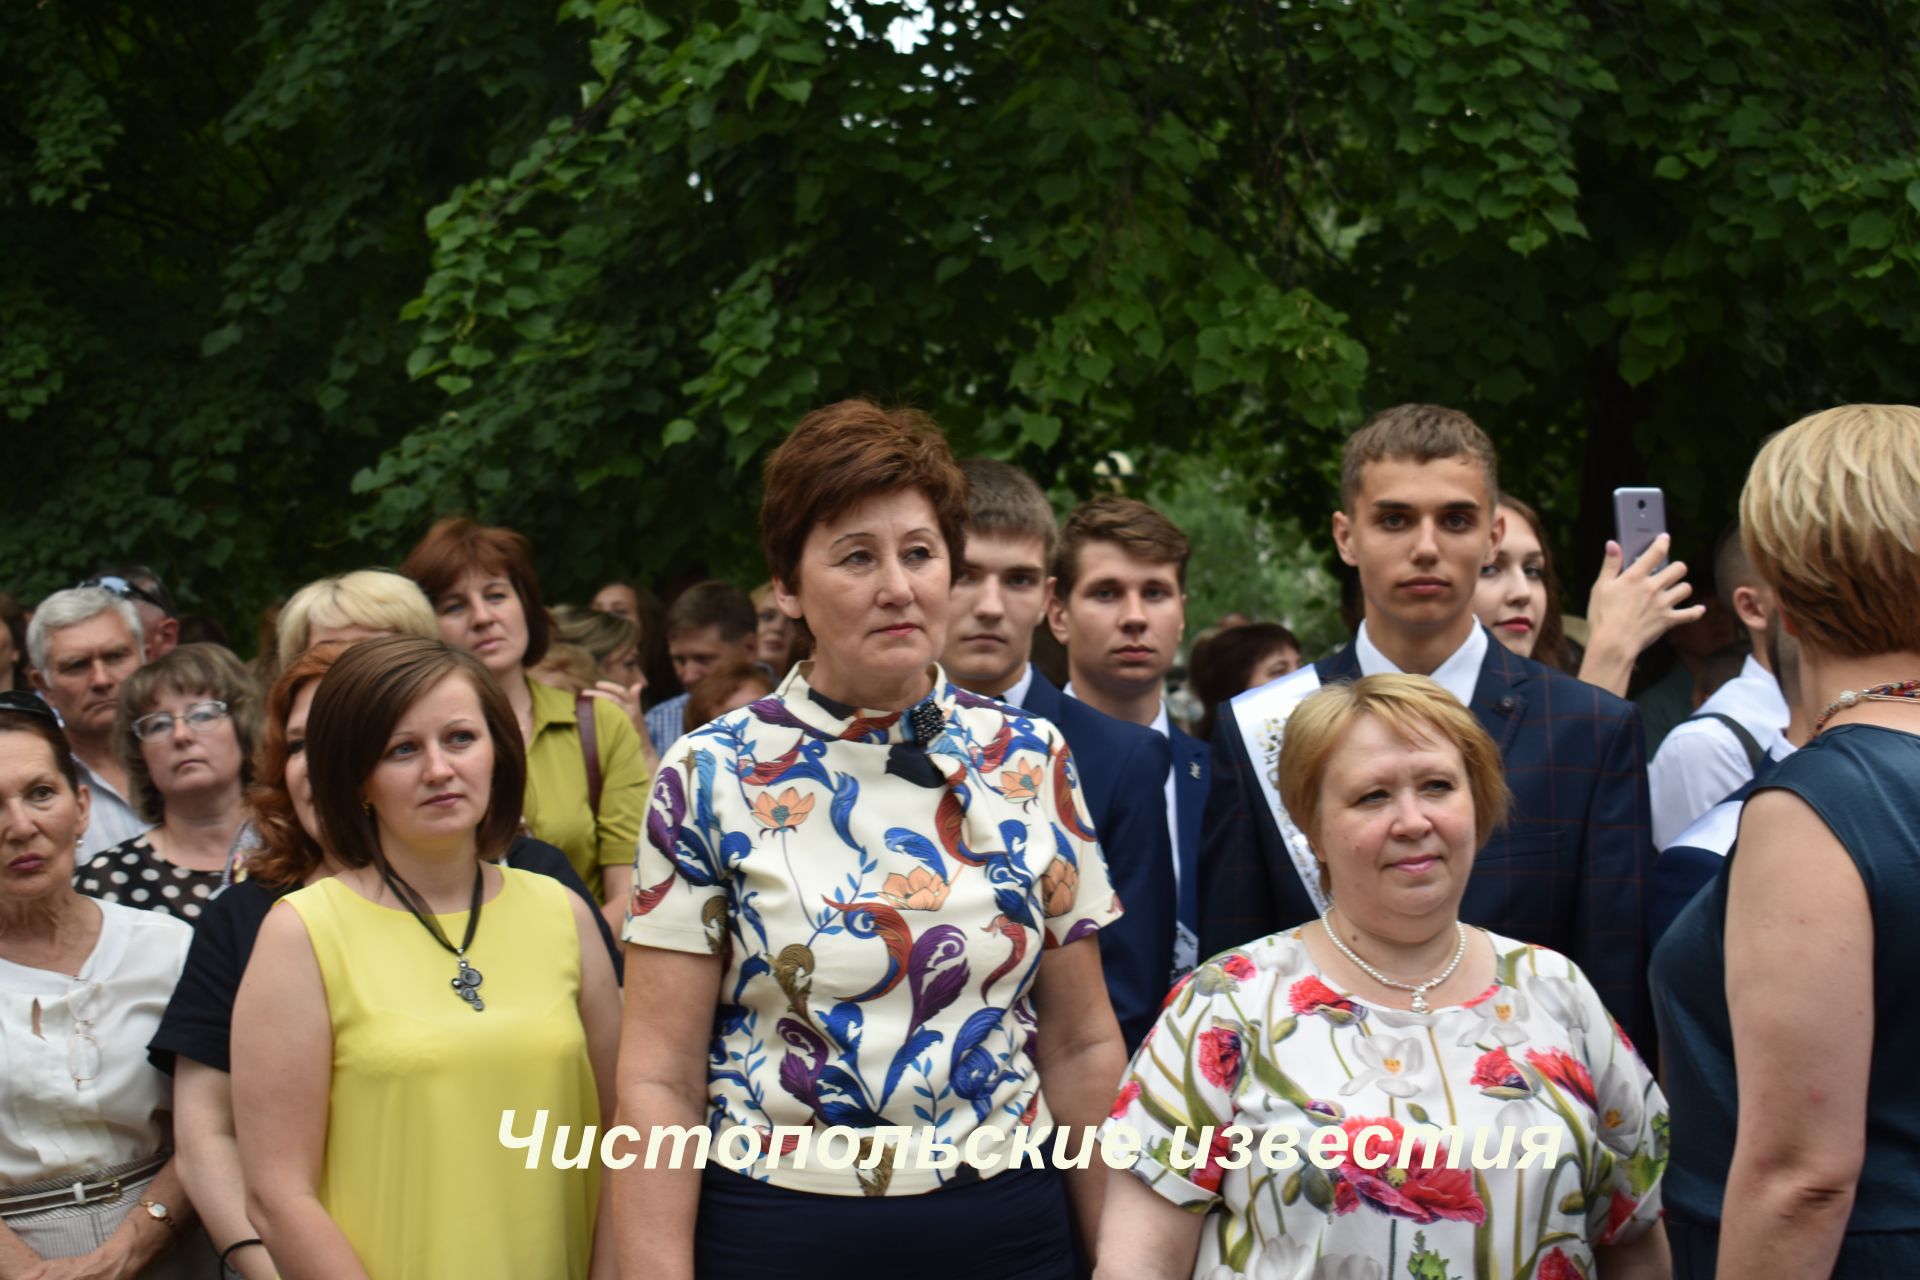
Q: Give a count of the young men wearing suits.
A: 3